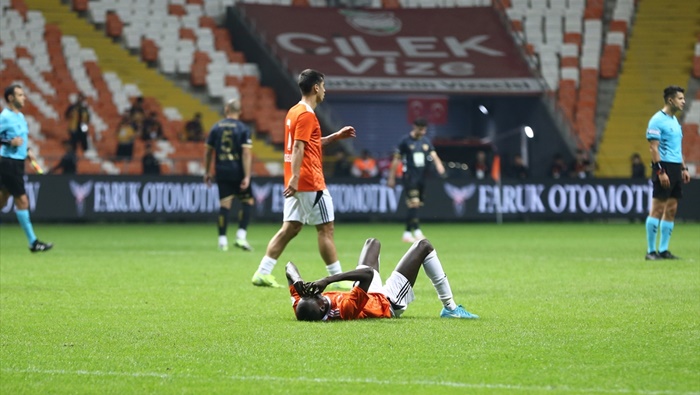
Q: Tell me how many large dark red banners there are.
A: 1